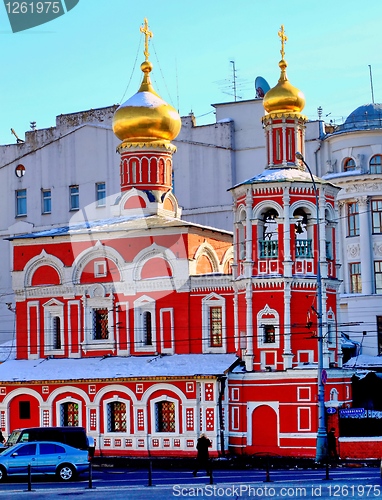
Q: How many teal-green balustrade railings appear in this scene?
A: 2